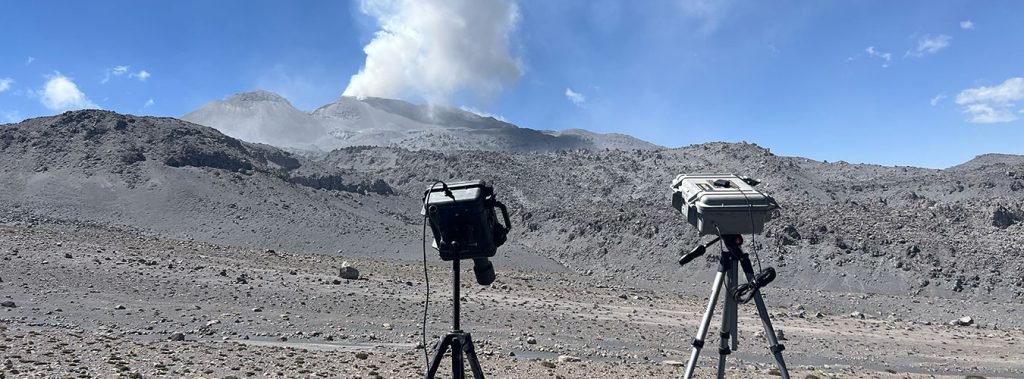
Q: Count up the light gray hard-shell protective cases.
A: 1